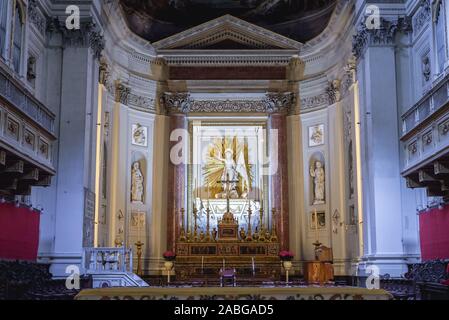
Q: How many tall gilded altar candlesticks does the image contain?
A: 6